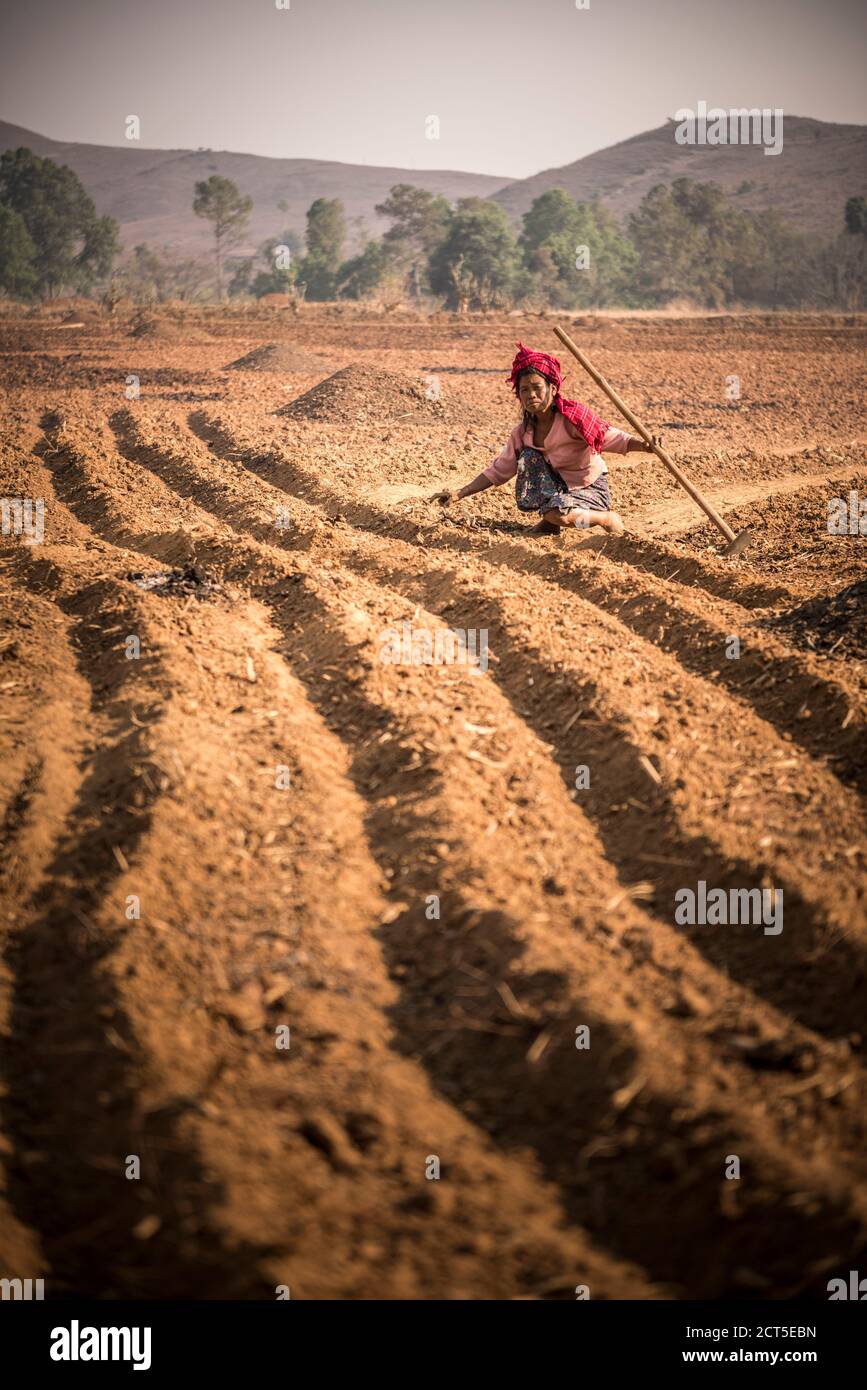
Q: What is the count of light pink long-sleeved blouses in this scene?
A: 1